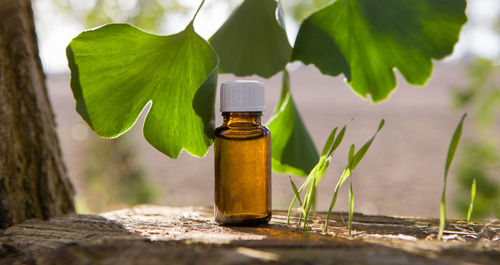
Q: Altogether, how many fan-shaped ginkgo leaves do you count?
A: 4